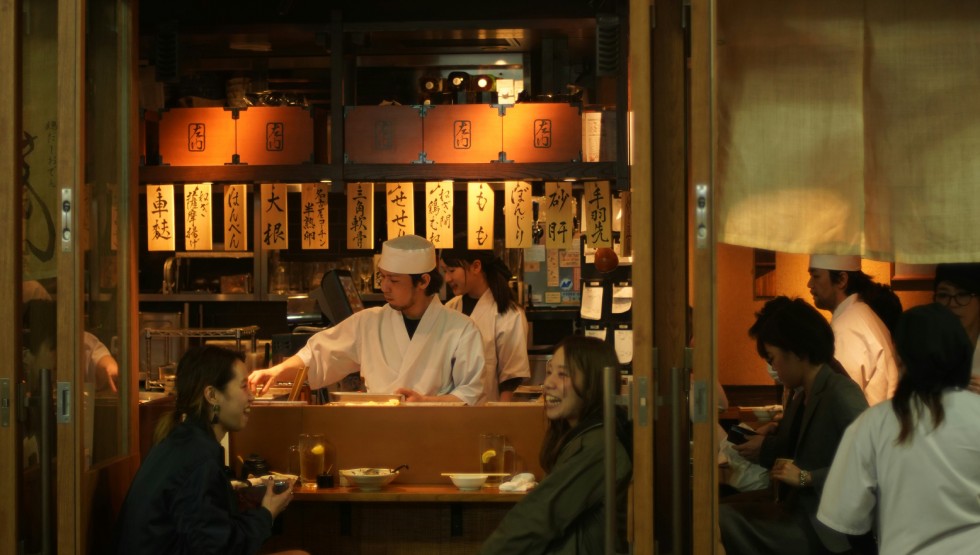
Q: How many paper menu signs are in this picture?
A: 12